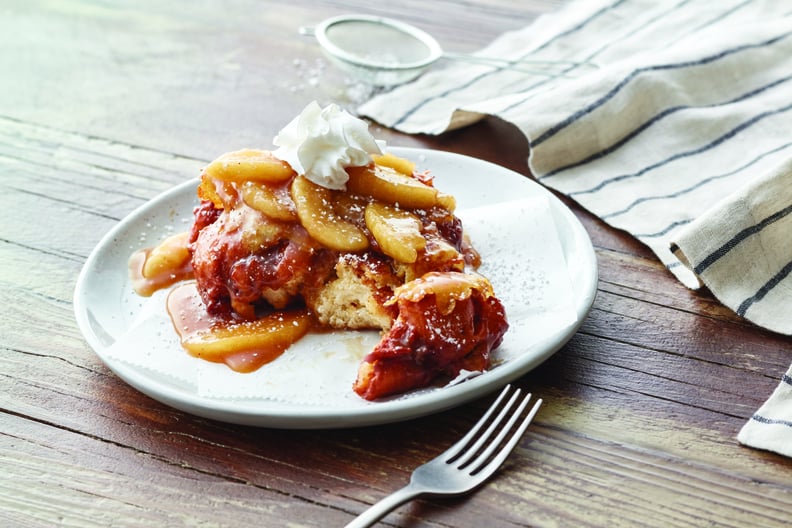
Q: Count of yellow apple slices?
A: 8